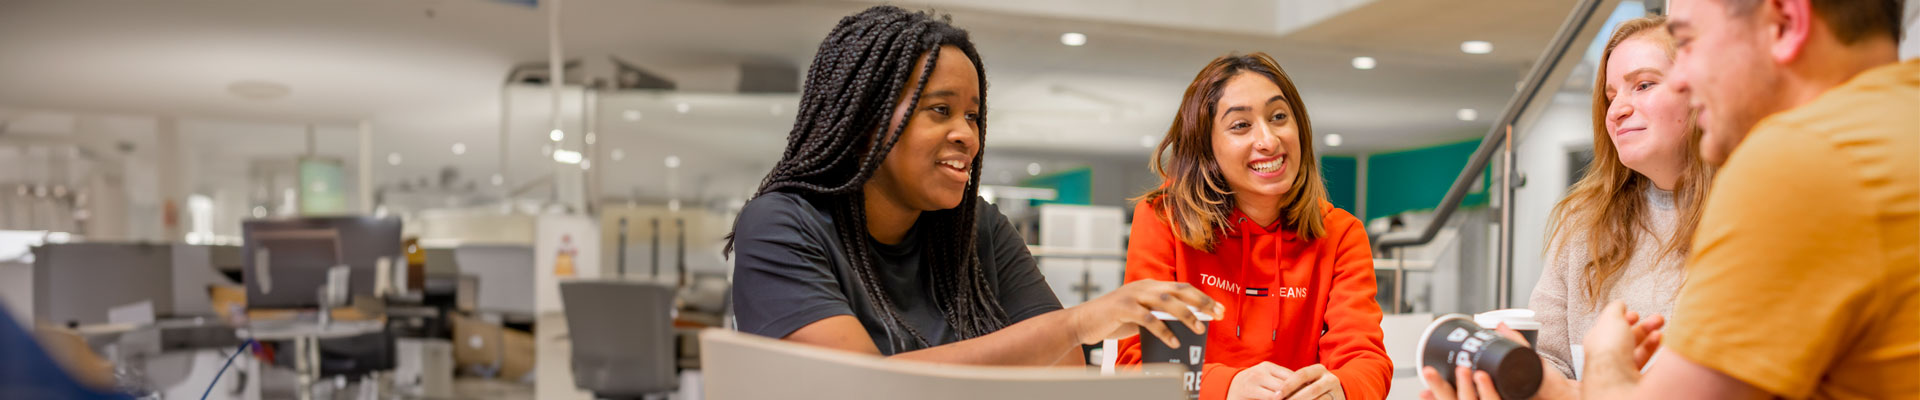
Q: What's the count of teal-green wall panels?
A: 3